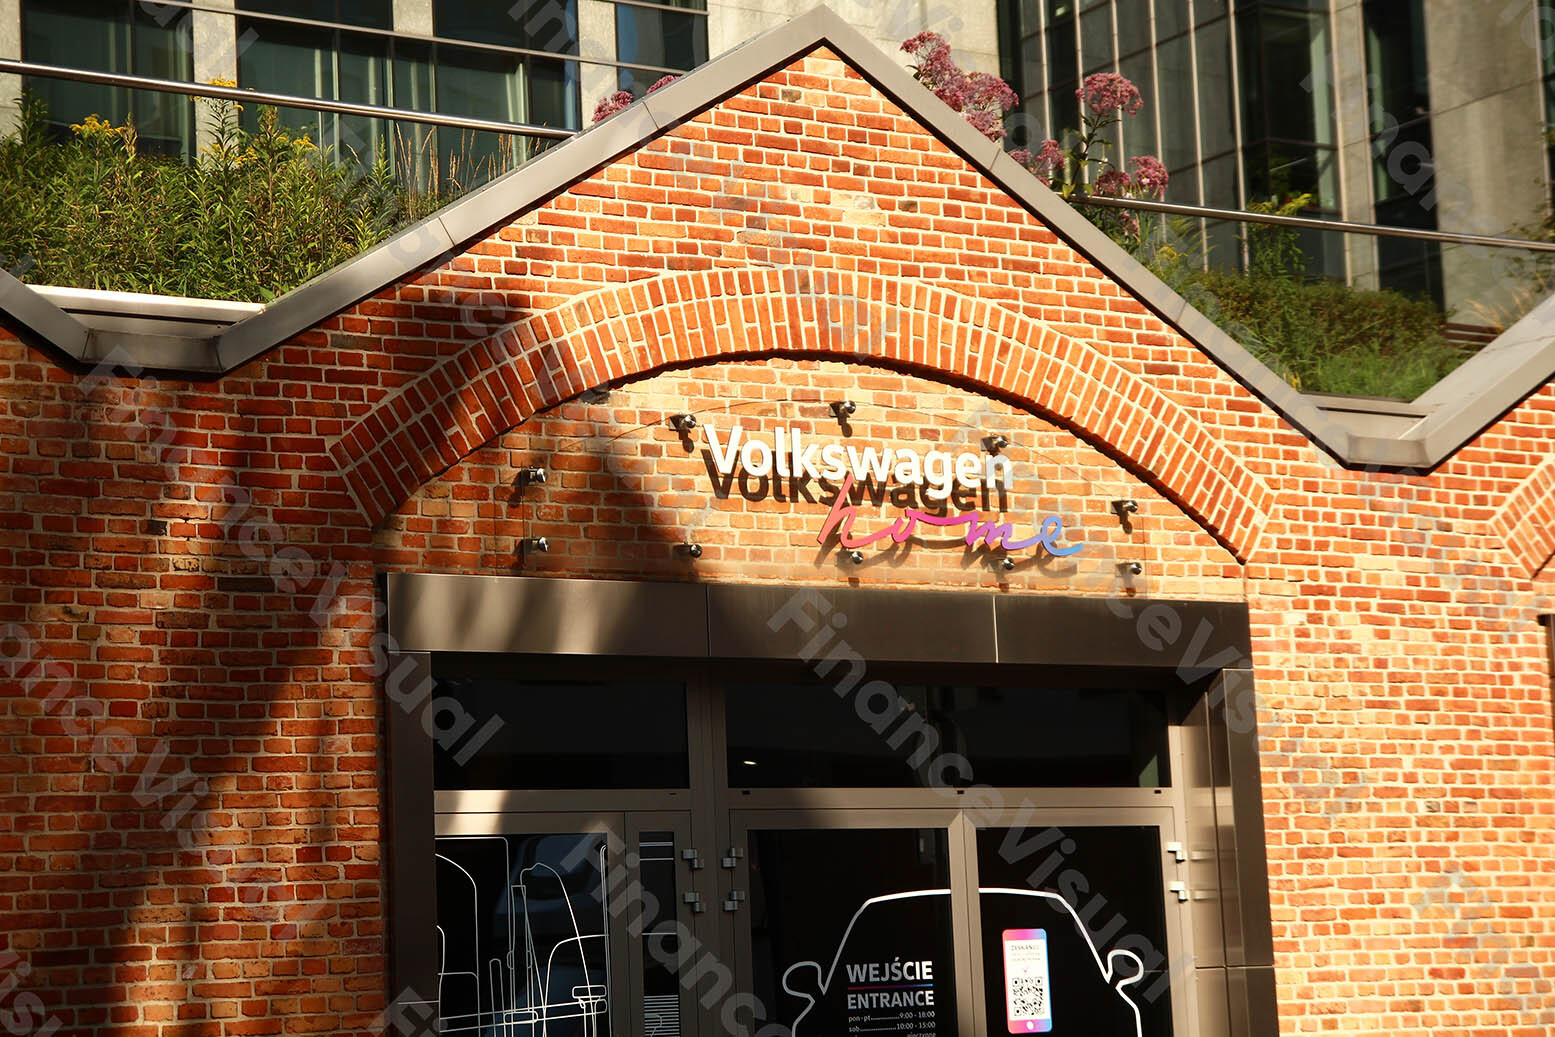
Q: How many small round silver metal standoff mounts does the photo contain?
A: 10